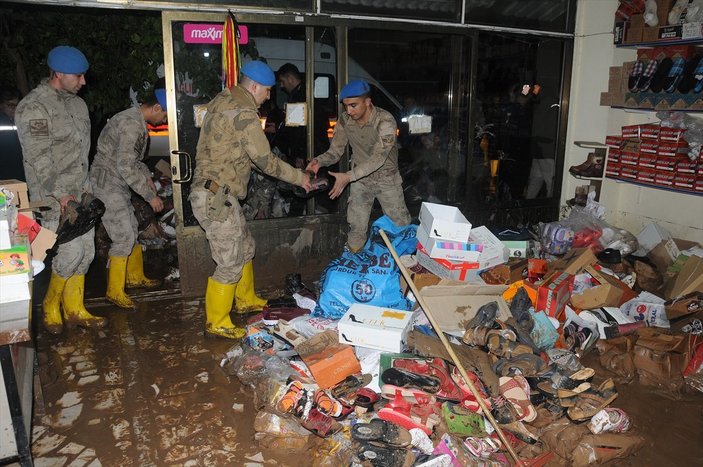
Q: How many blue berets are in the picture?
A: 4